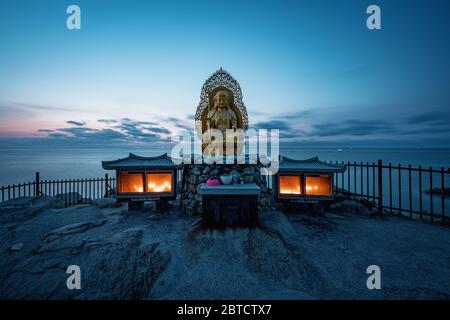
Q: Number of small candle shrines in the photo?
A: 2